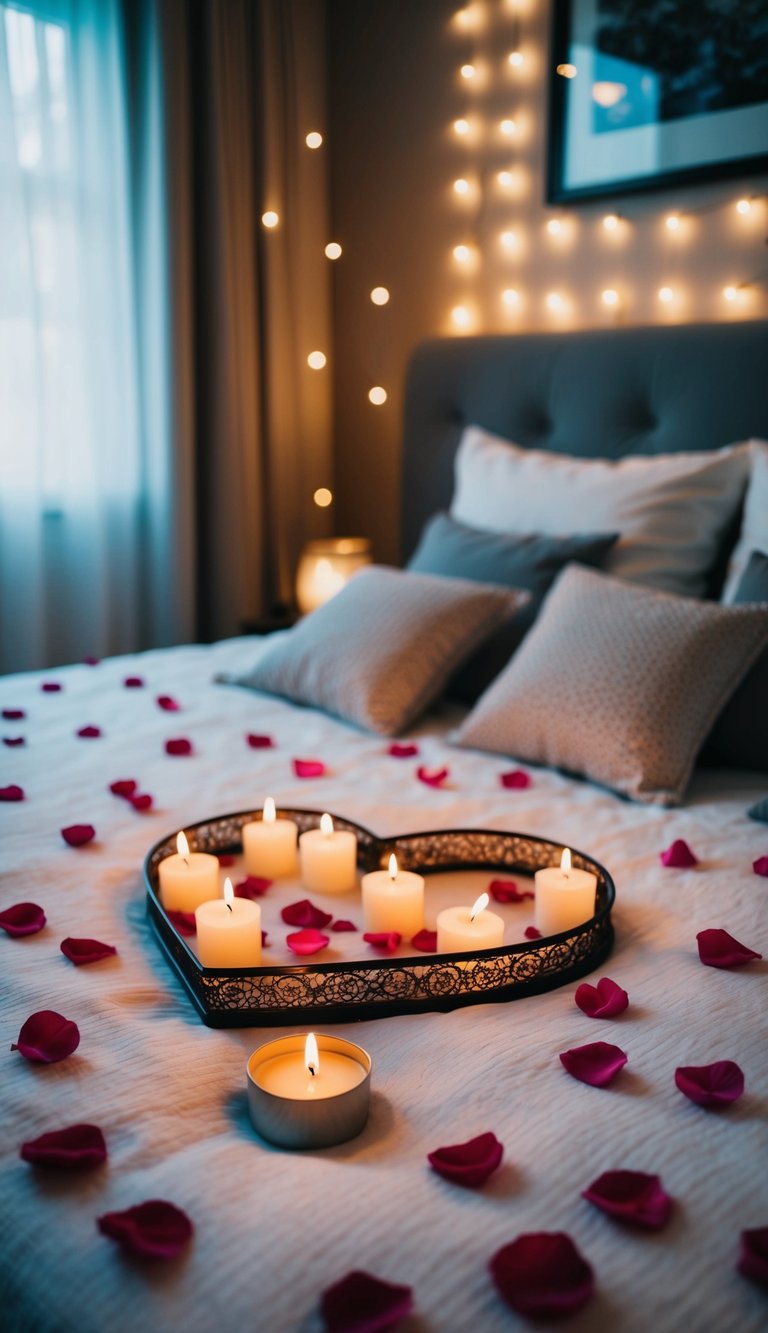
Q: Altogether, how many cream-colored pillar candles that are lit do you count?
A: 7